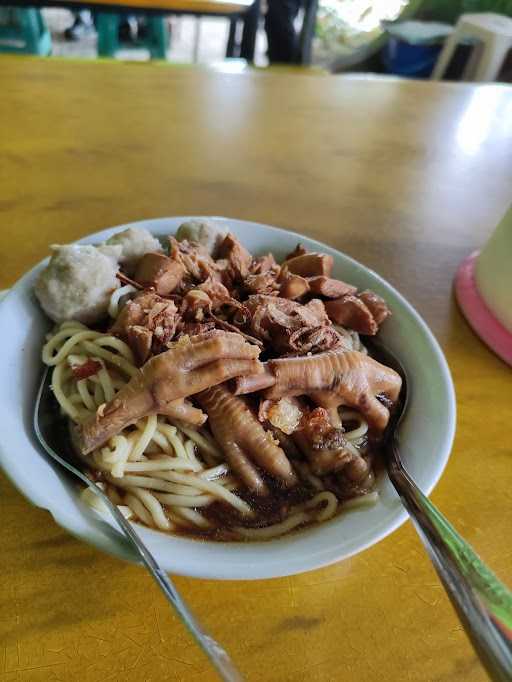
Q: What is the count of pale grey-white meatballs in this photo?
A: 3